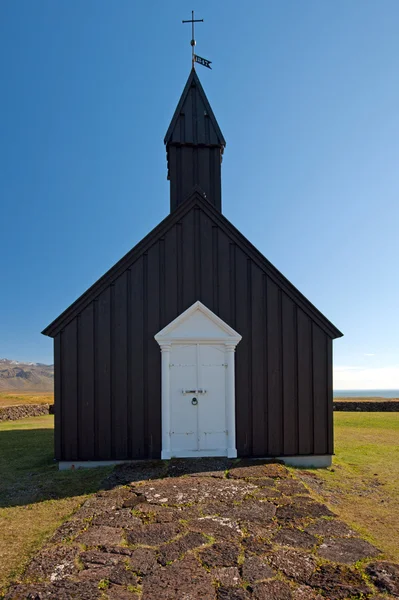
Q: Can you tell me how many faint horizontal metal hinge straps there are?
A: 4